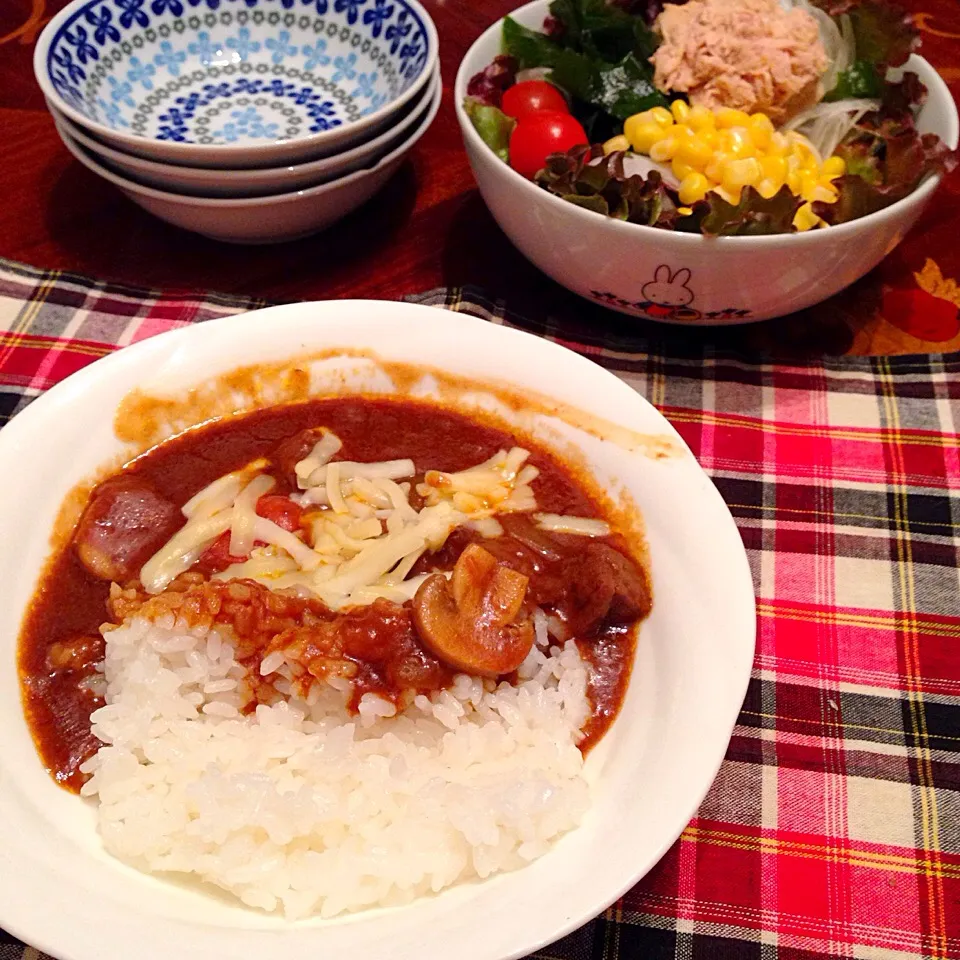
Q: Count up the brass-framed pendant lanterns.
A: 0